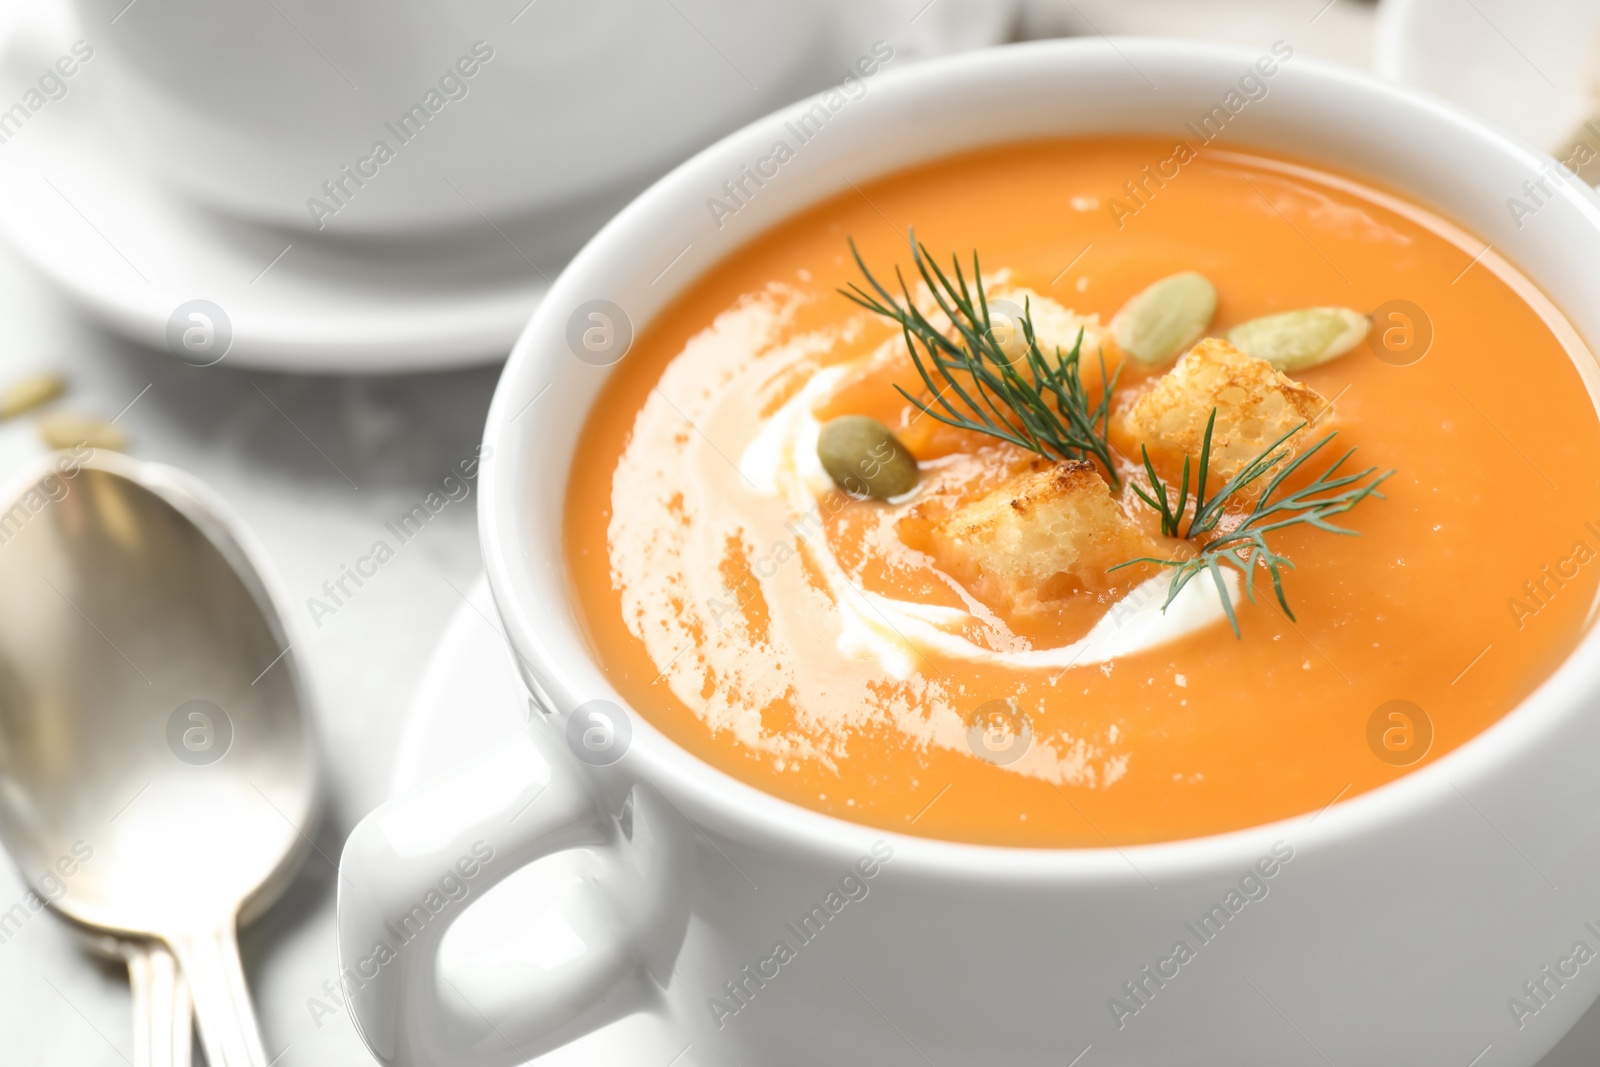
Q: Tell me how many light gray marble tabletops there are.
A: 1